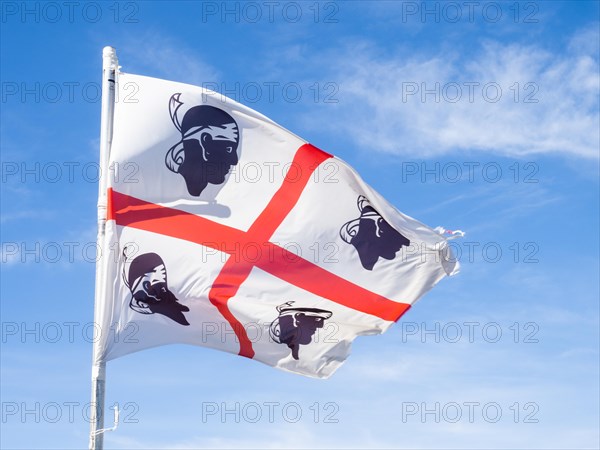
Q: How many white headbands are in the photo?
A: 4